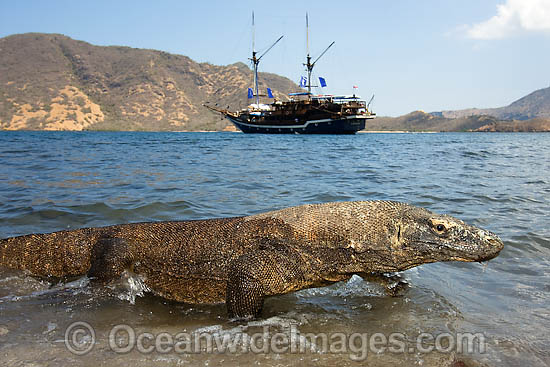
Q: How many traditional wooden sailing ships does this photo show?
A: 1